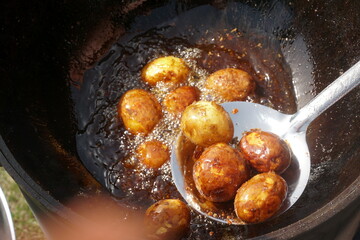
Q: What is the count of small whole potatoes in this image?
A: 10